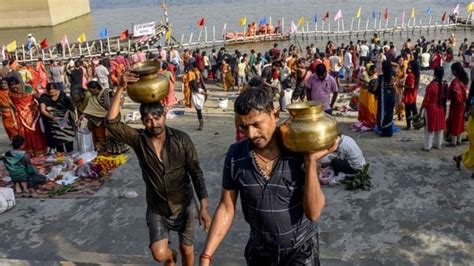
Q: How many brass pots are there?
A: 2